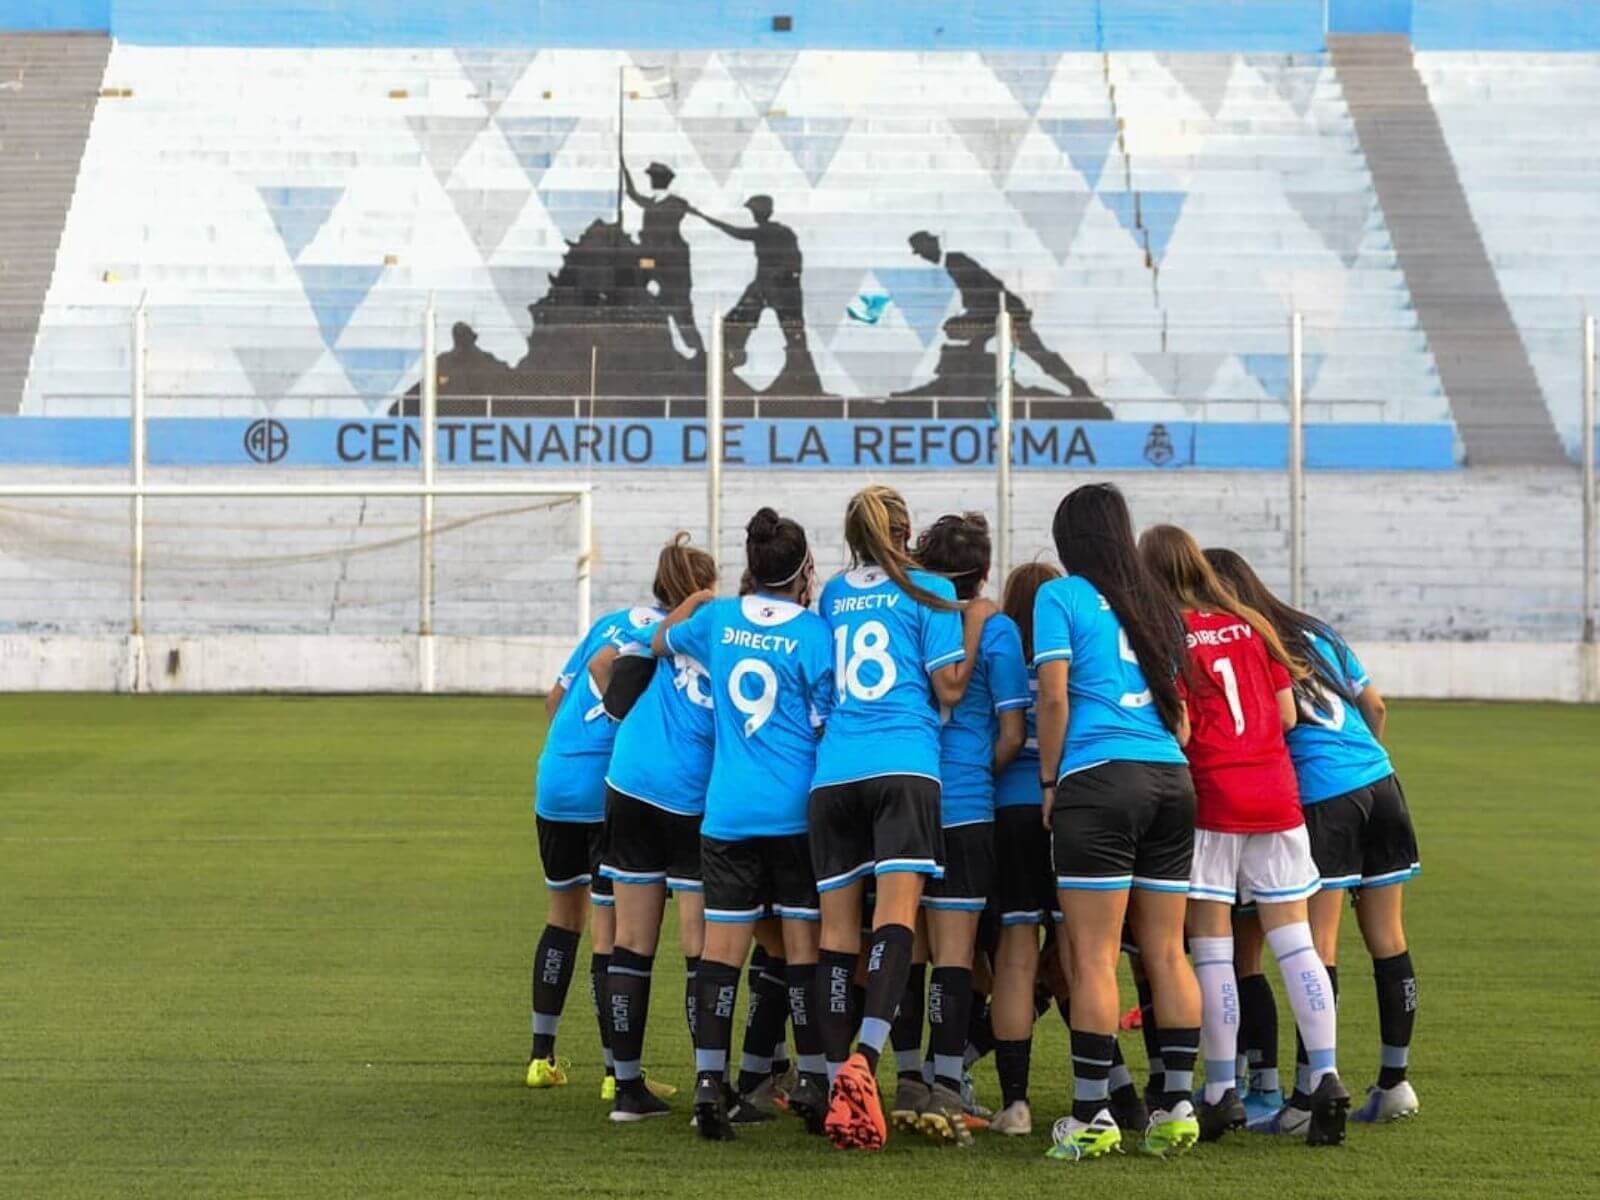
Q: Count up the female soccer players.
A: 9